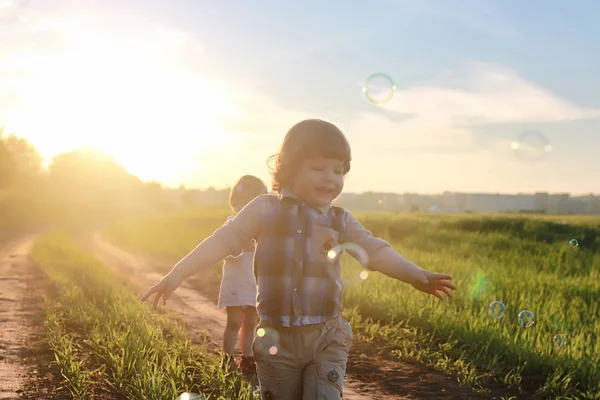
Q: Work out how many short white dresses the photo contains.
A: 1